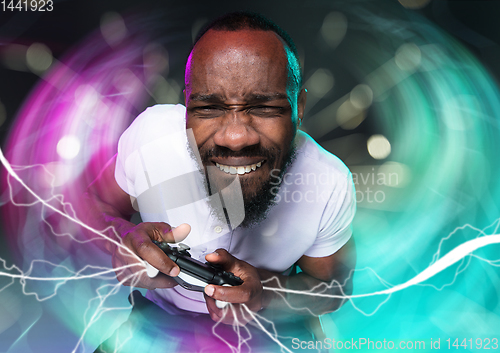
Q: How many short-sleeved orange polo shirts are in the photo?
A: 0